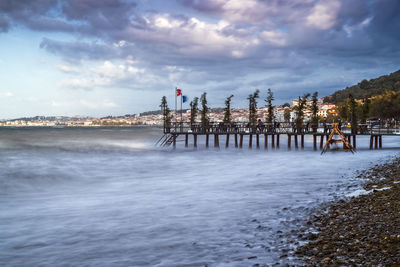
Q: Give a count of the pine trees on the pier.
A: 9